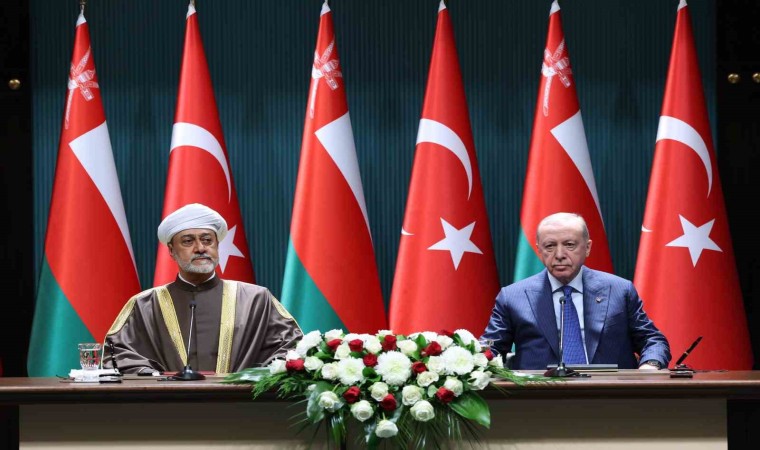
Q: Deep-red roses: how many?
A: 12